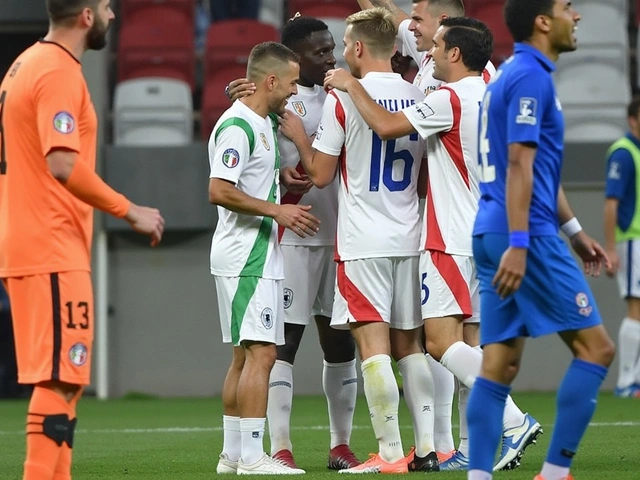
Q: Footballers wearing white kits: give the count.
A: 5